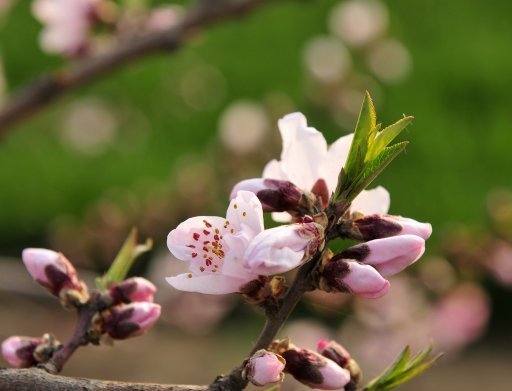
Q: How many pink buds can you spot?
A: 12